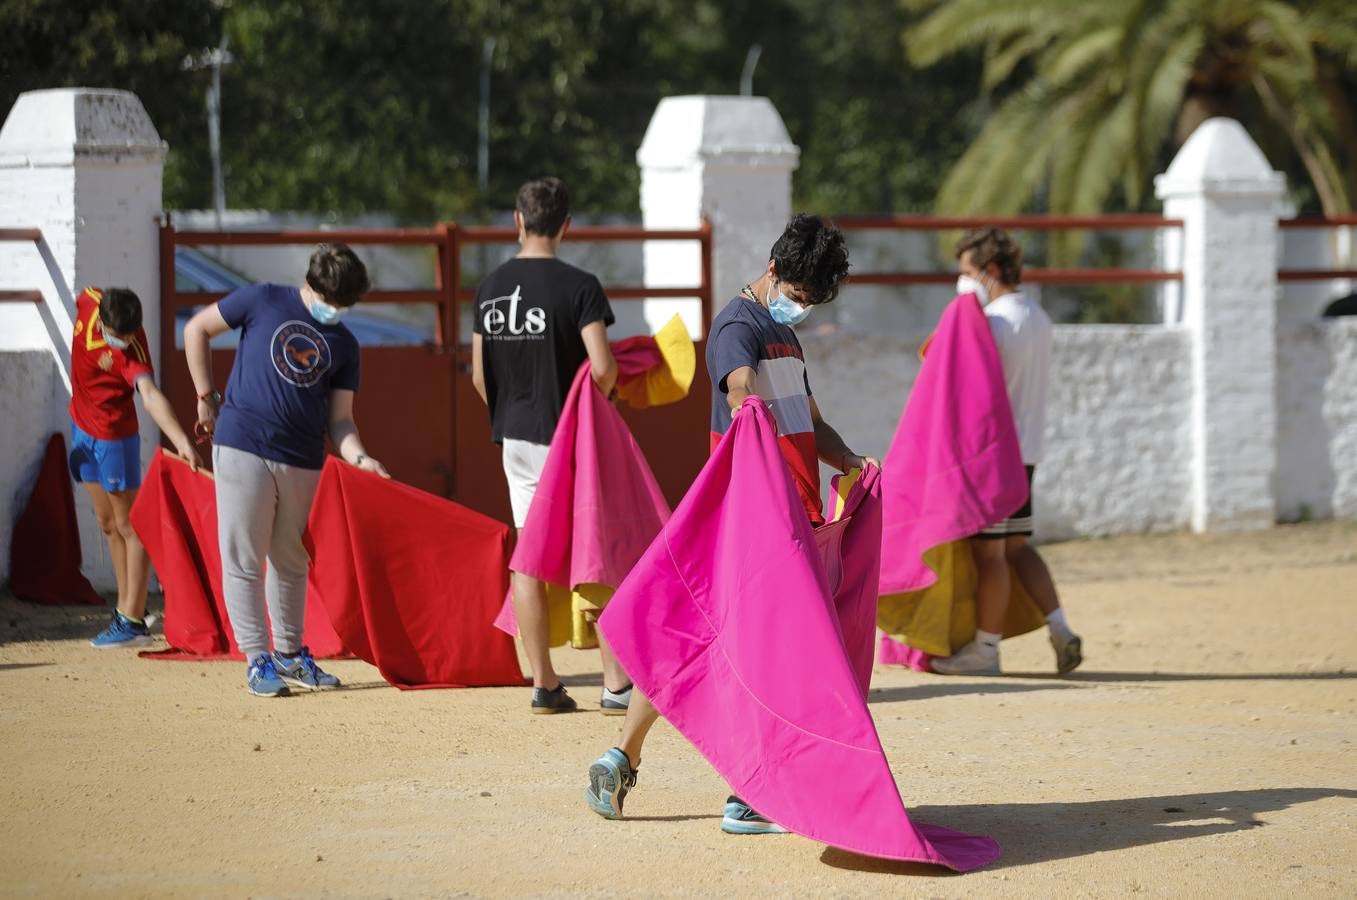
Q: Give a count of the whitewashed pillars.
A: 3